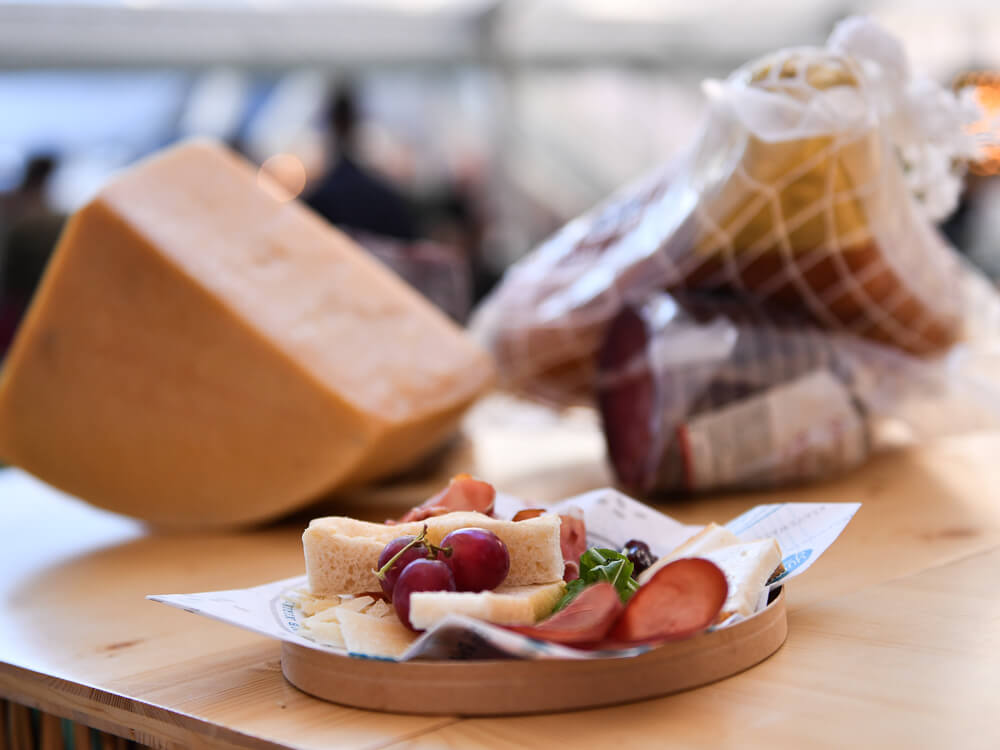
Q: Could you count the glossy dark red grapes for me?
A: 3